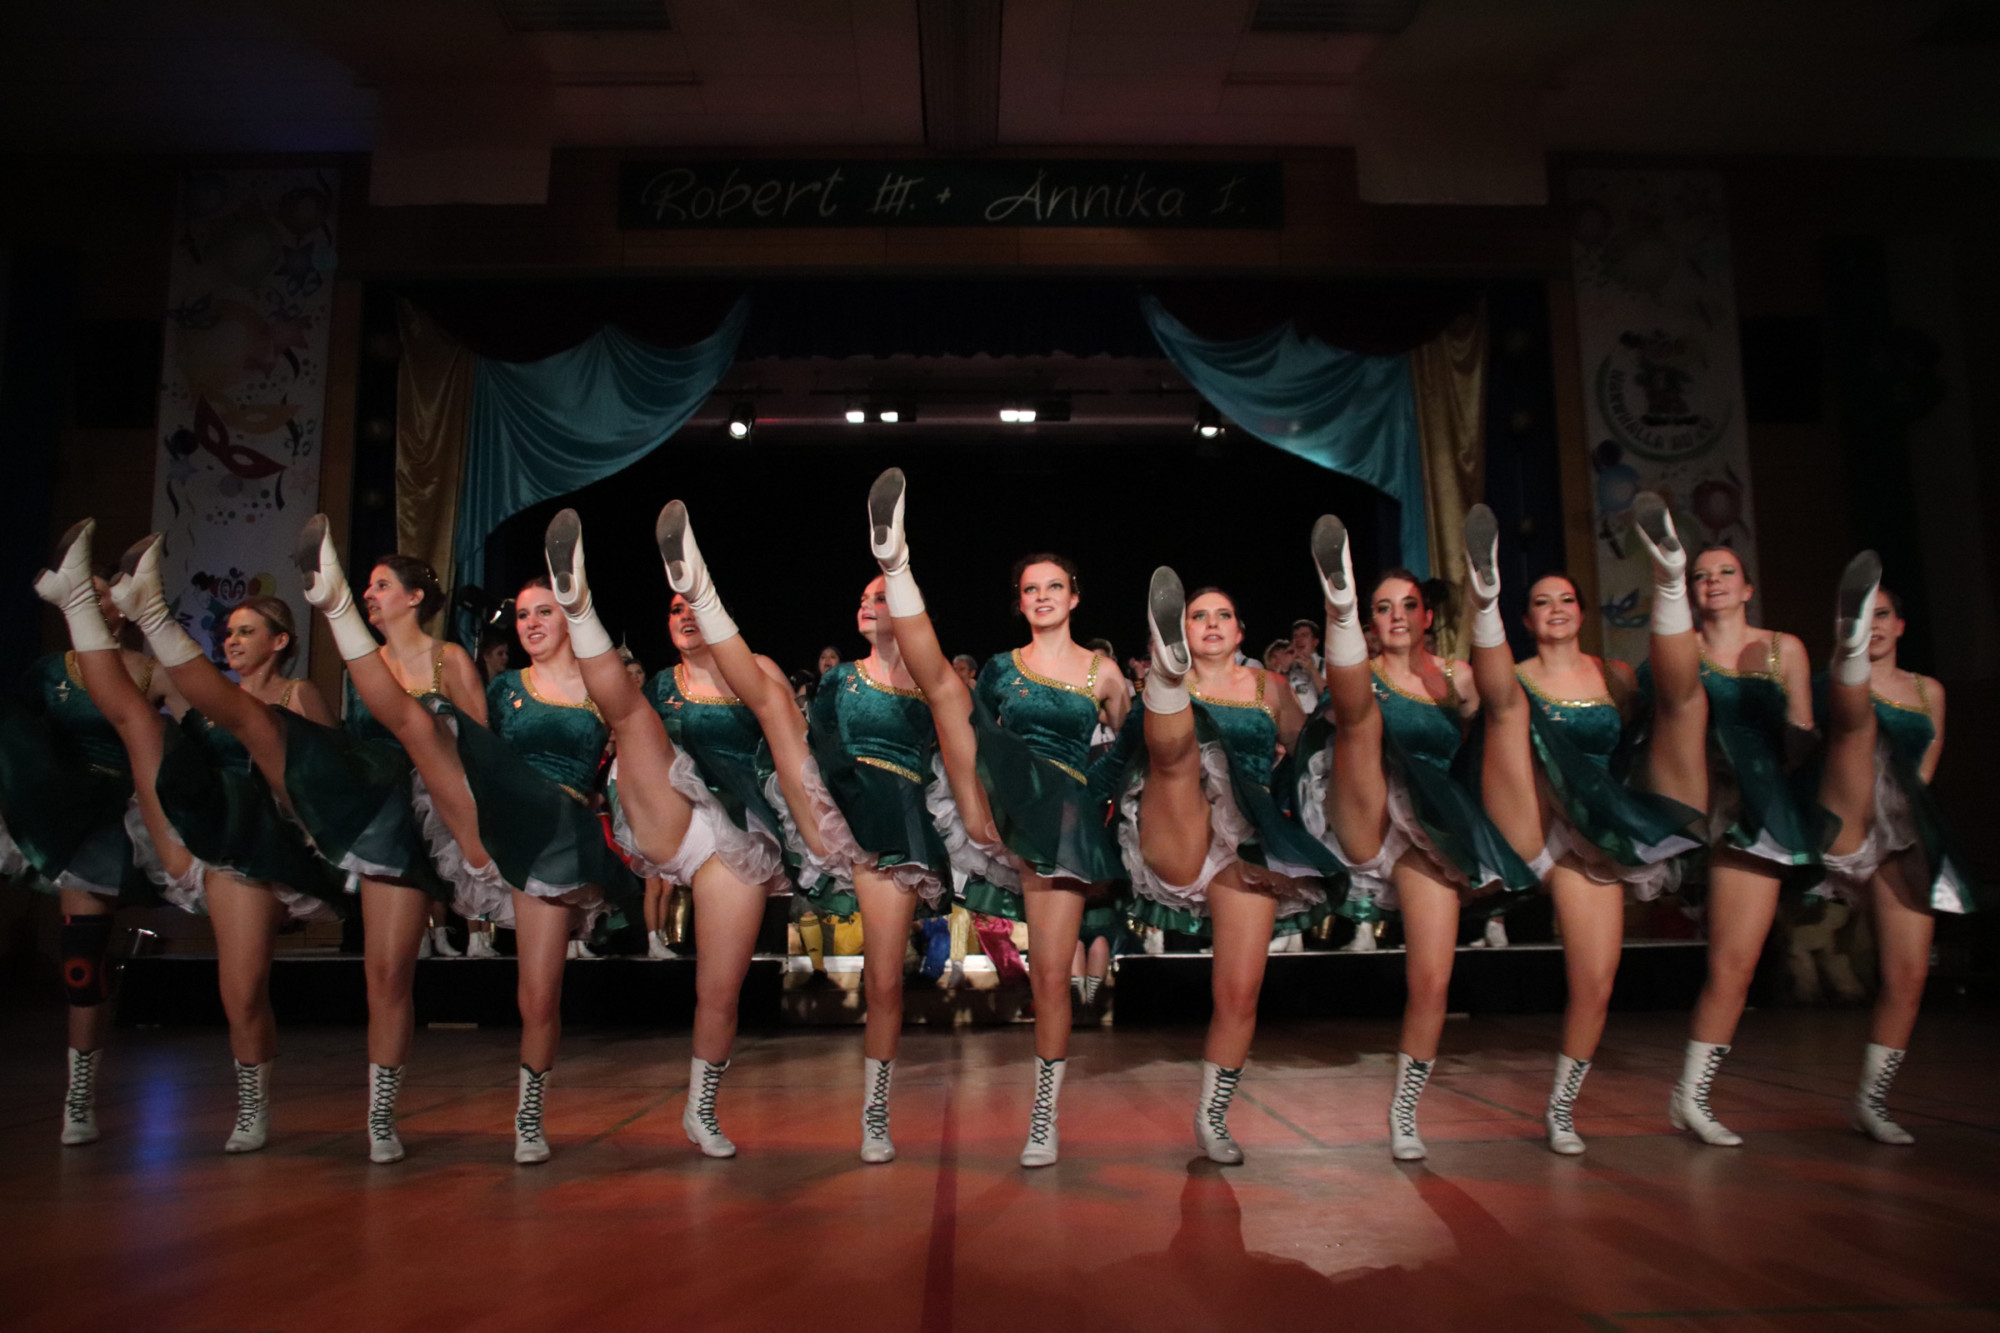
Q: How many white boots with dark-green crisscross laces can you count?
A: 12